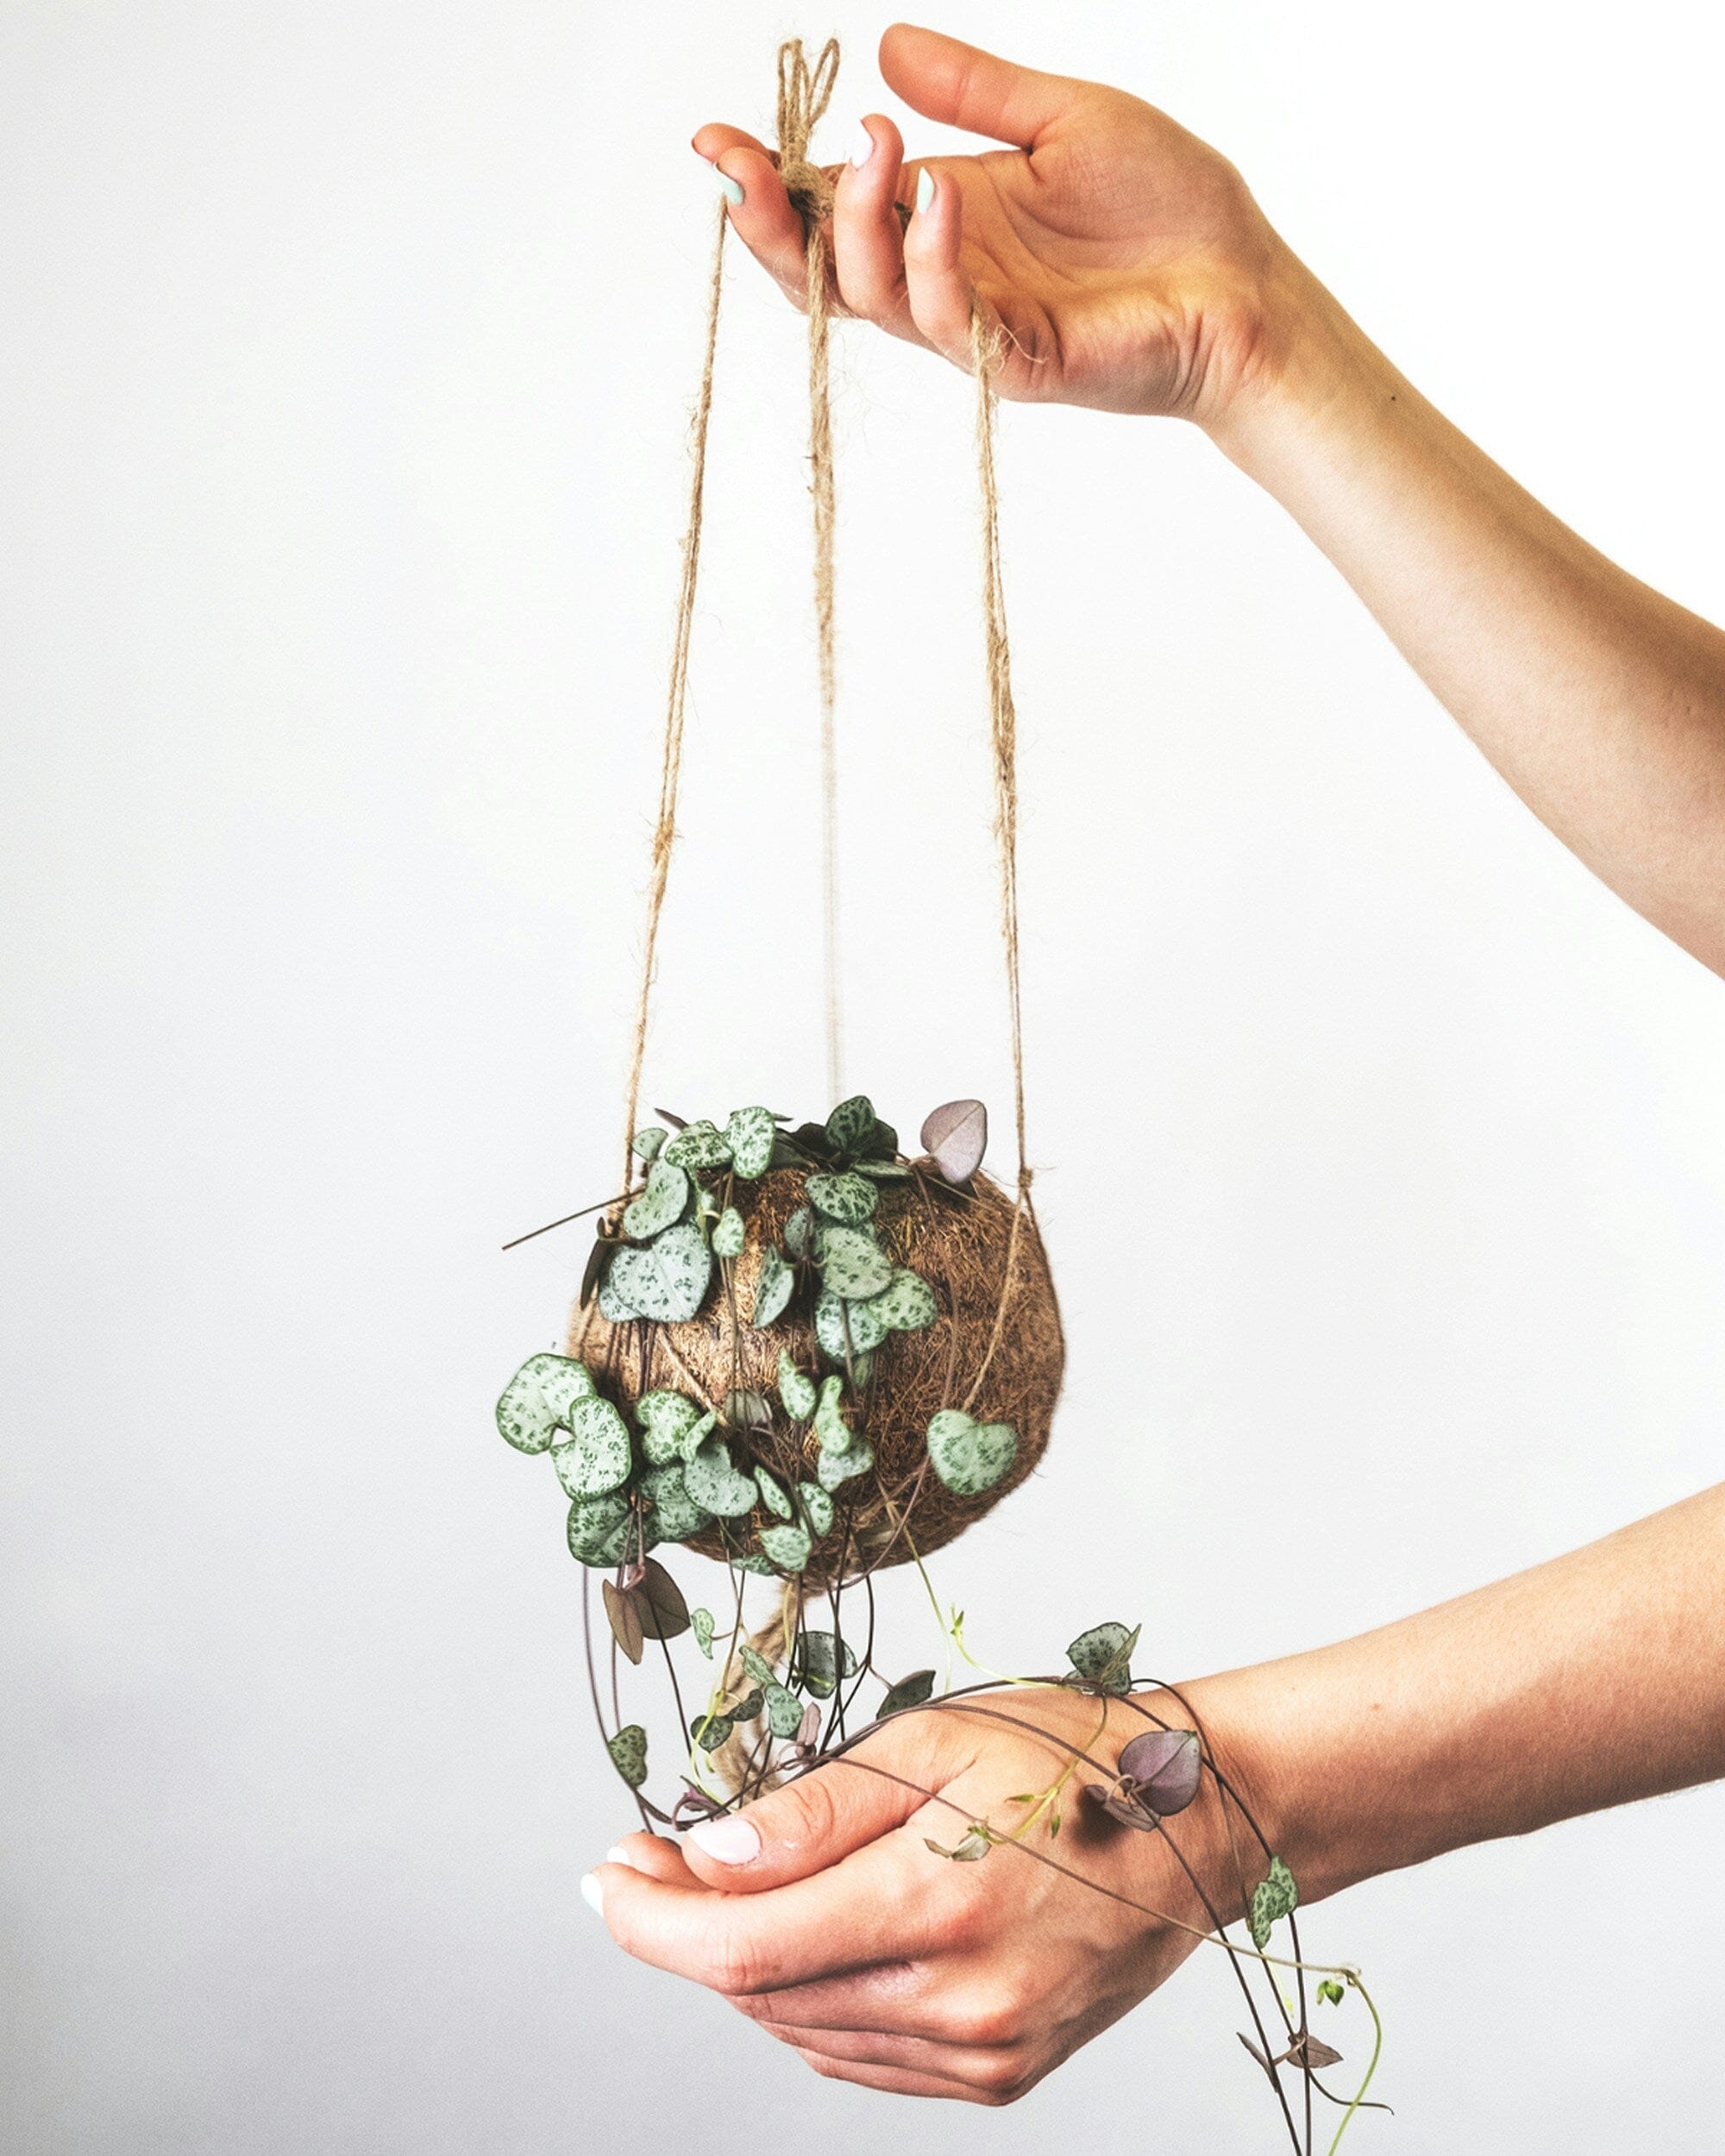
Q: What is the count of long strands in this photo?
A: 3